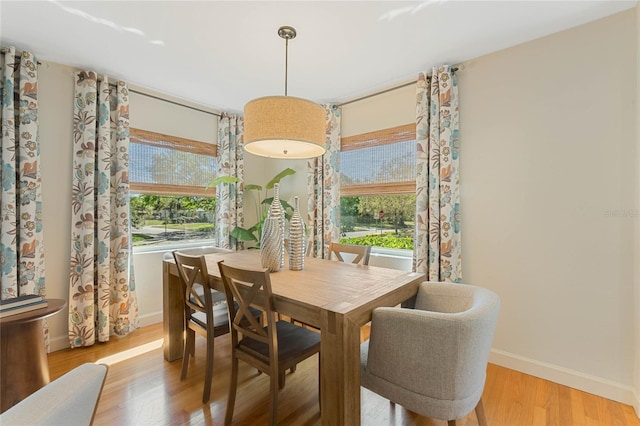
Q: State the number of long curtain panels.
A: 5